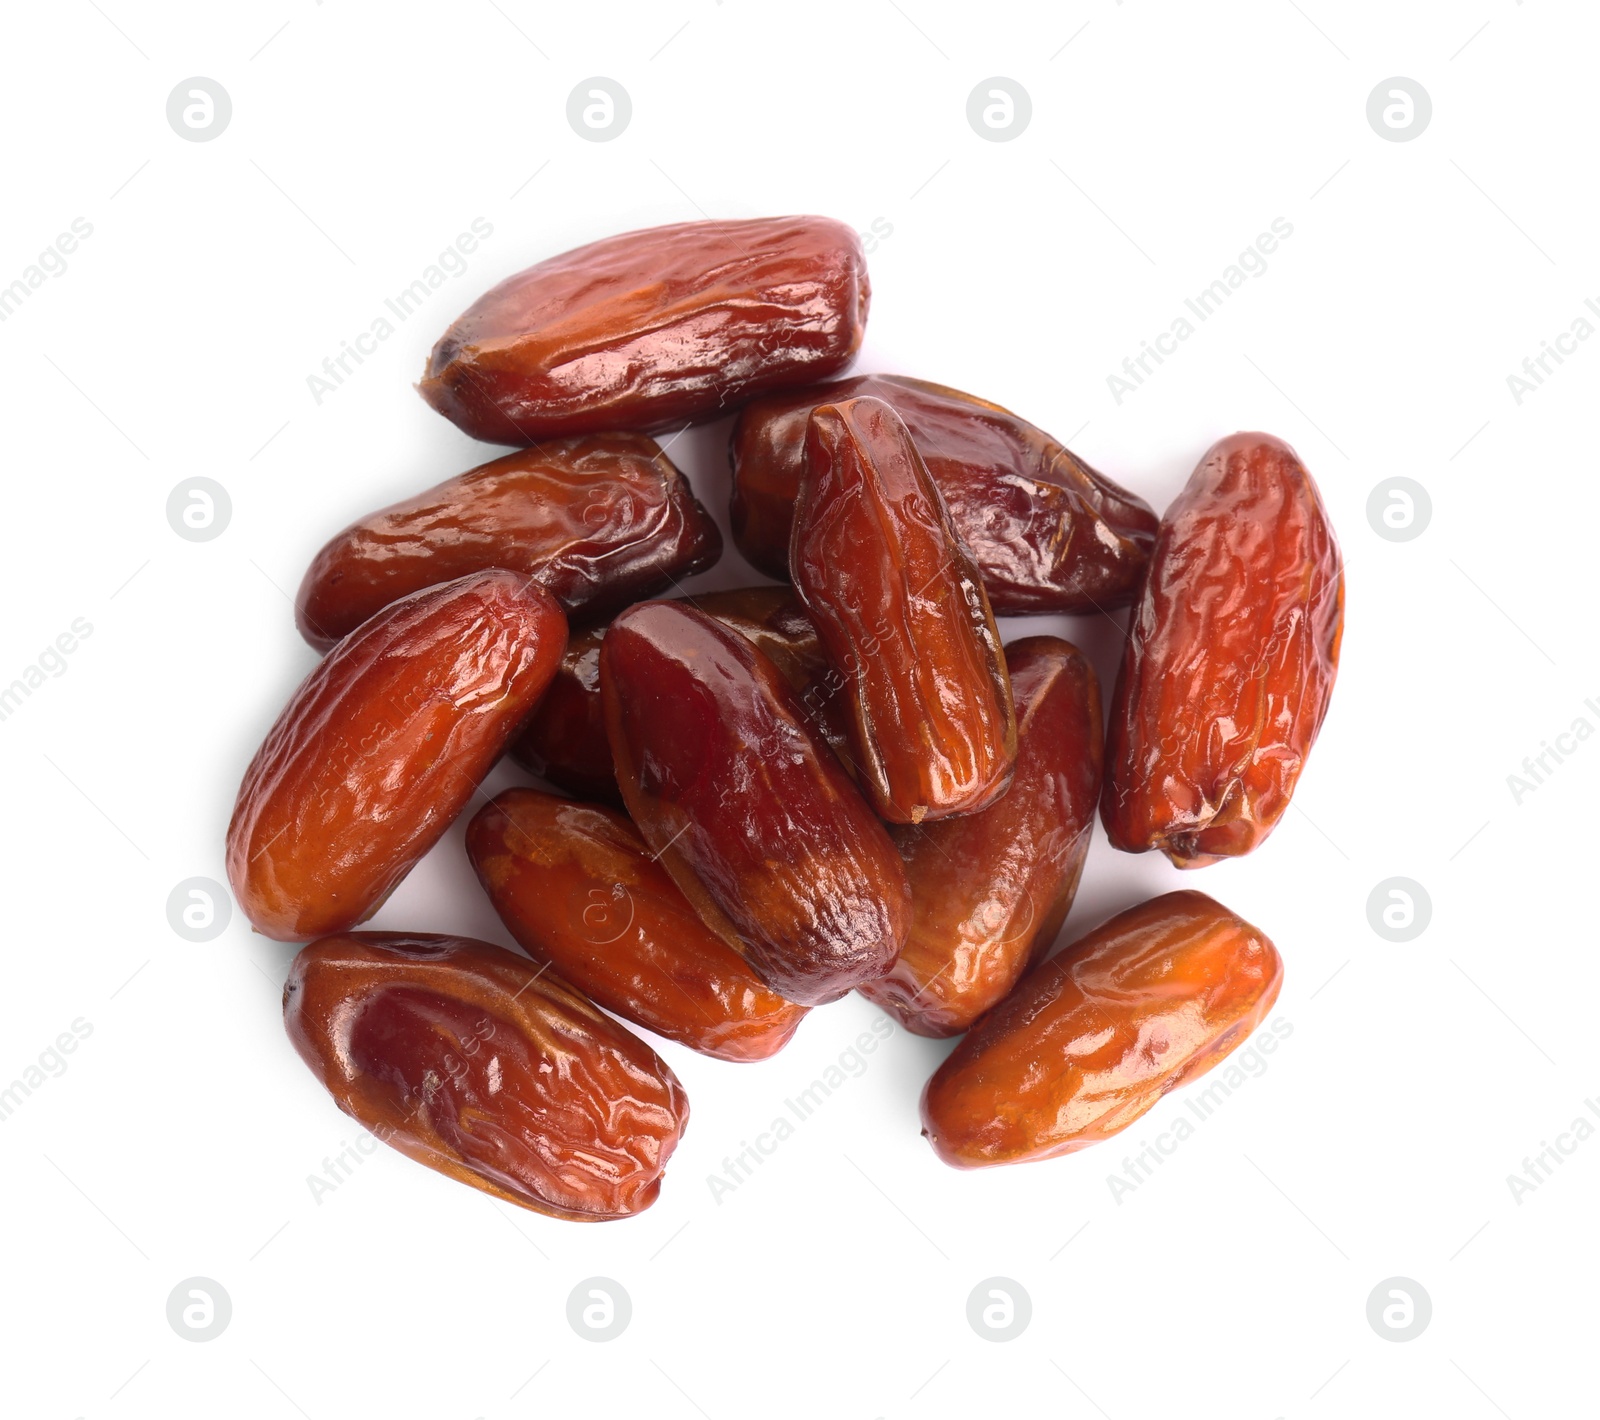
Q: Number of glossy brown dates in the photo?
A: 12